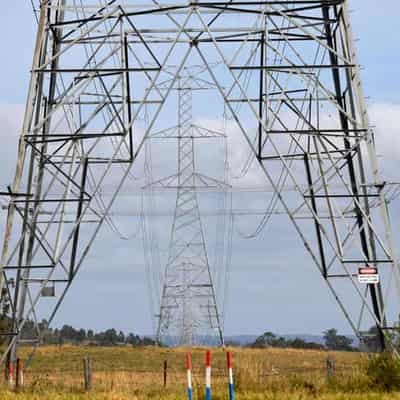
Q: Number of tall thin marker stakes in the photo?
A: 3